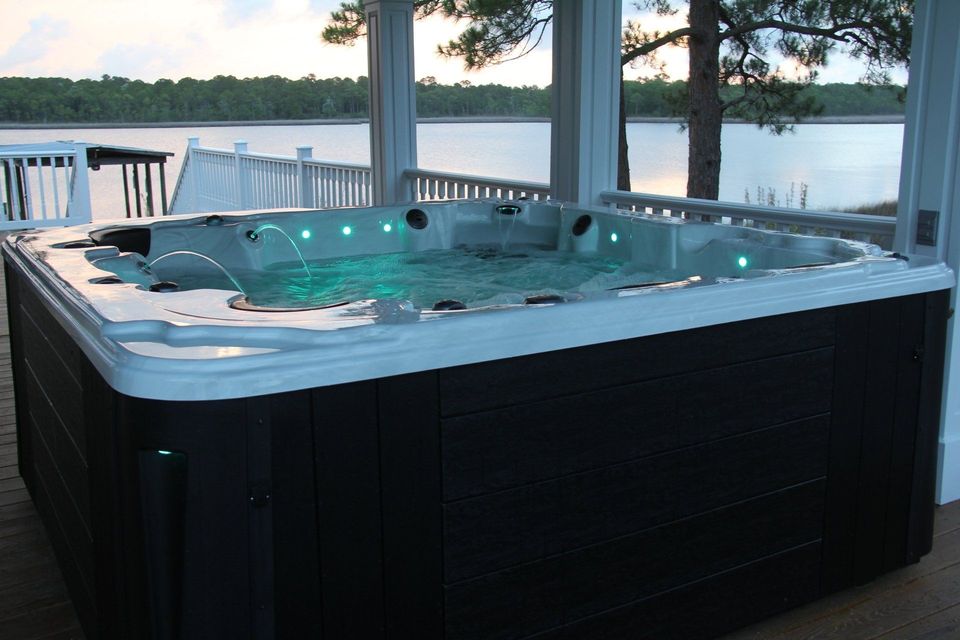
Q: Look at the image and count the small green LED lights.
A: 5